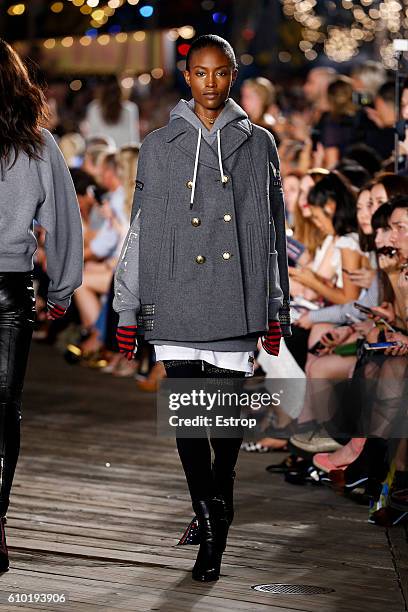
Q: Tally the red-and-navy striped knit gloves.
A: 3